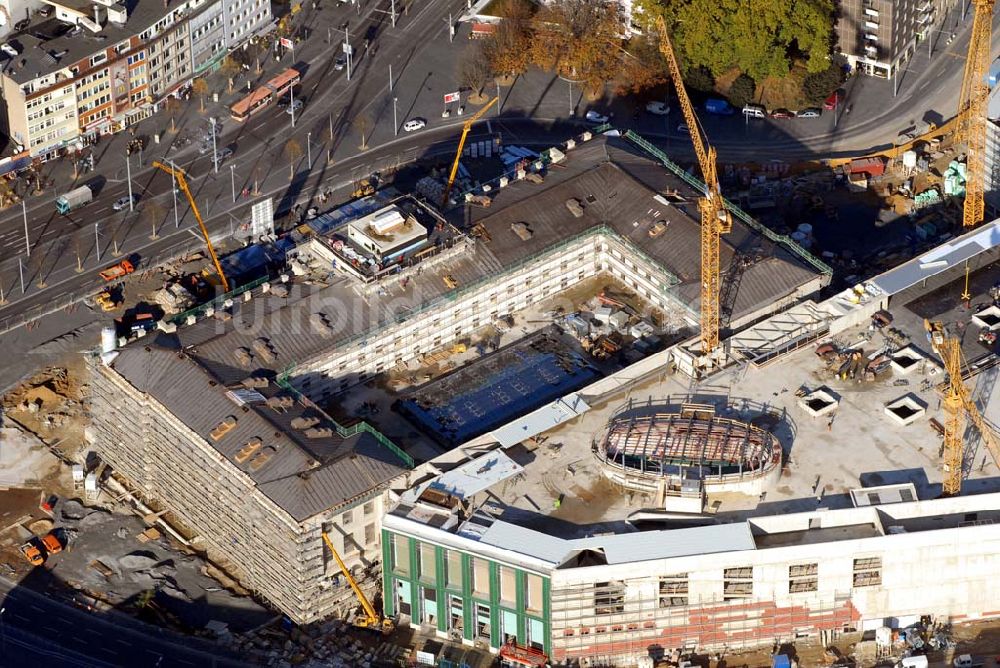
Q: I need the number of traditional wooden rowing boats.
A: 0